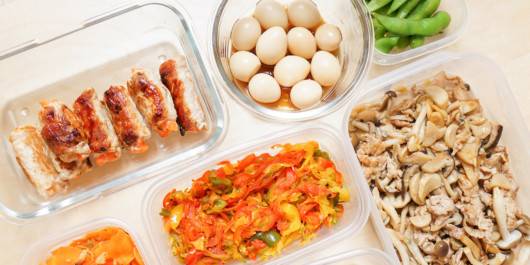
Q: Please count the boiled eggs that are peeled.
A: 11